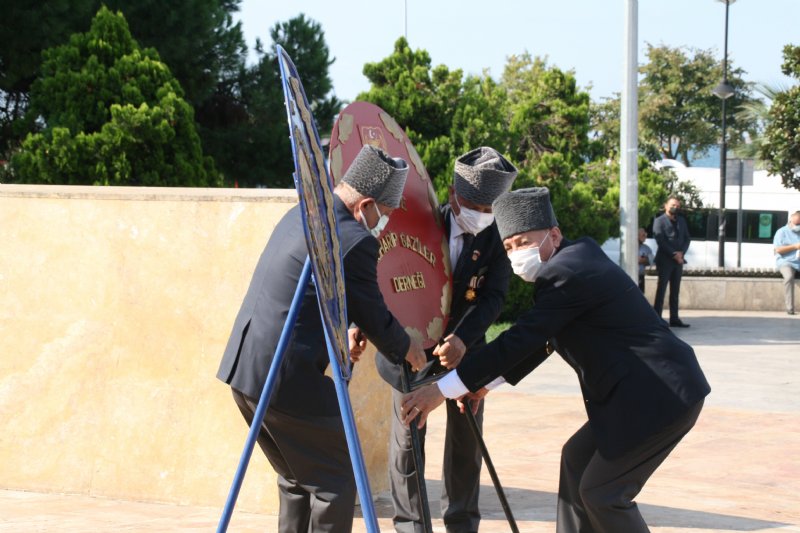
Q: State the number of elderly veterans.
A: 3